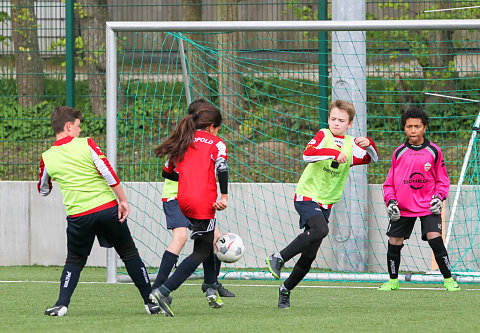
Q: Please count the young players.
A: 5